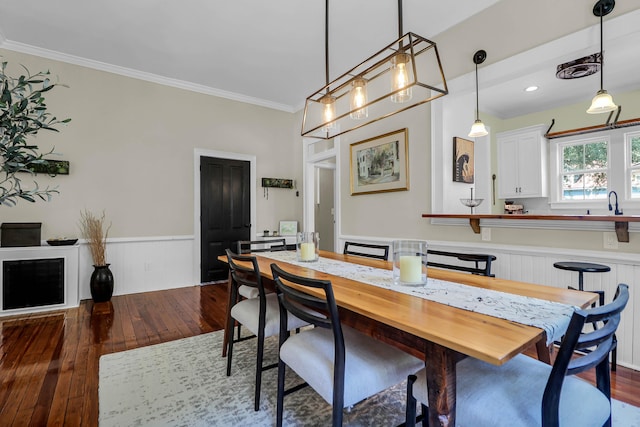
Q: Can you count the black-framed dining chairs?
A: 6